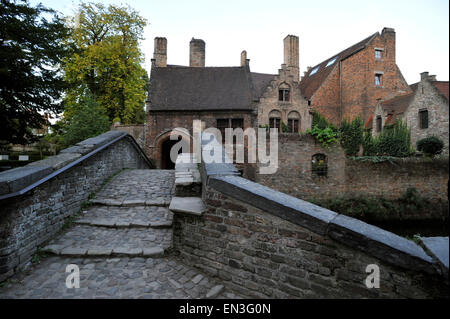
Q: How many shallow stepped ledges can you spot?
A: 3